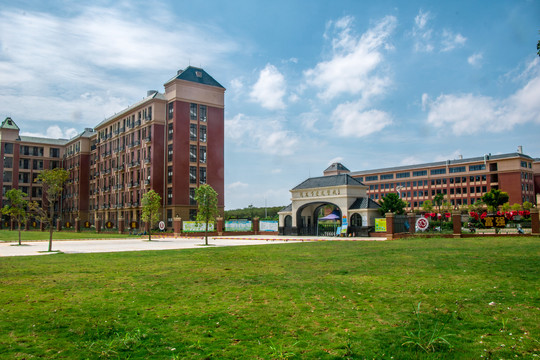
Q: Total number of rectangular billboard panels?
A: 4